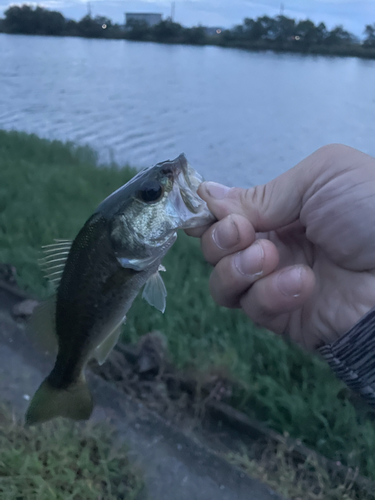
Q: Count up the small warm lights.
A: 3